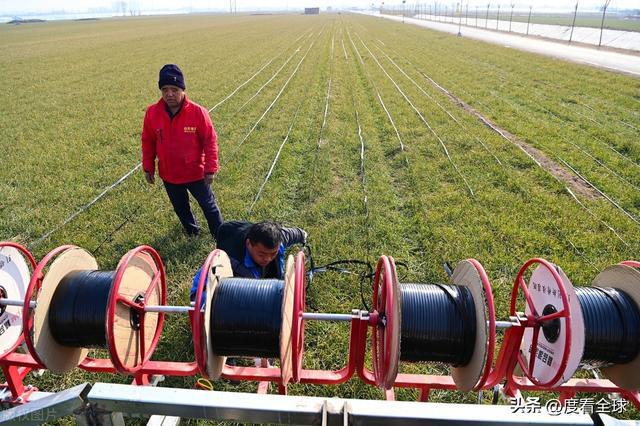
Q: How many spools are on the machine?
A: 5